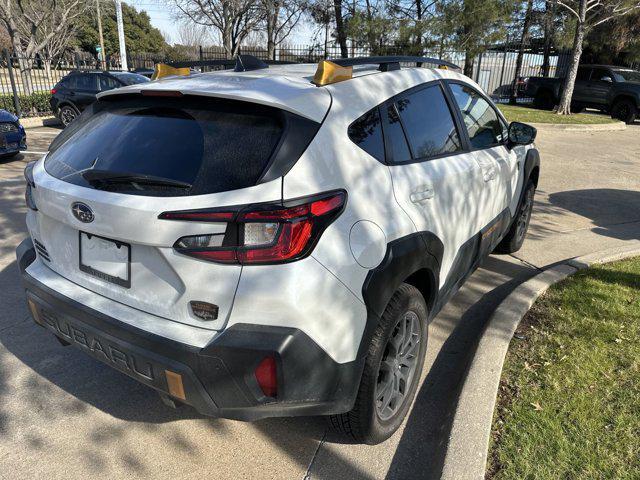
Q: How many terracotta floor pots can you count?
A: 0